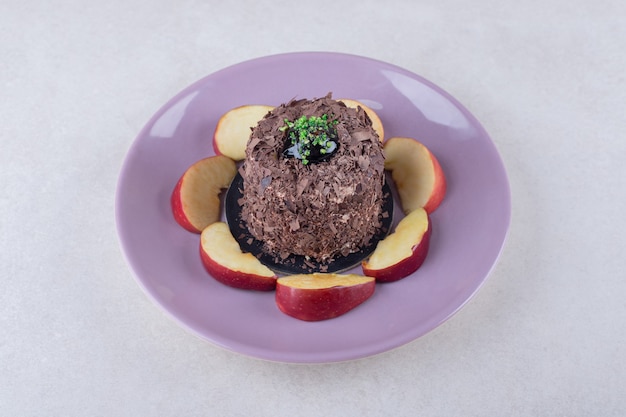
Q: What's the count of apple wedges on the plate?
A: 7